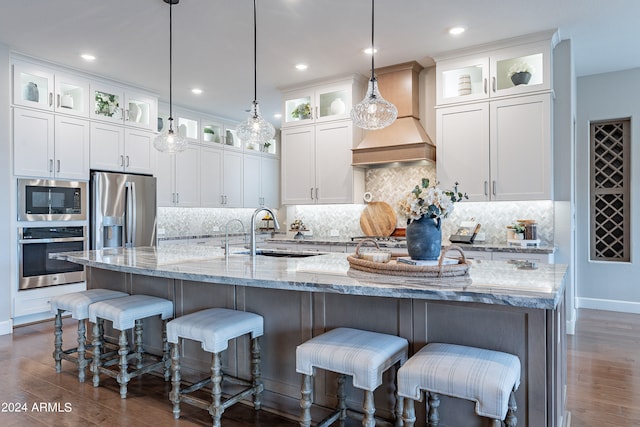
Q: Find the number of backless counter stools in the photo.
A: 5